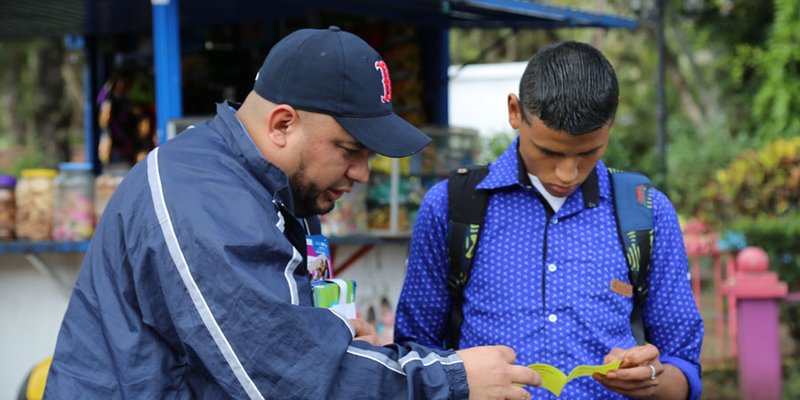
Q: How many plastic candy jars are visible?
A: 4